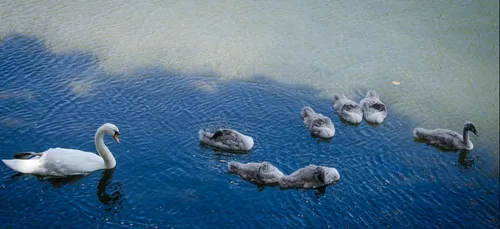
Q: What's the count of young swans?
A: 7